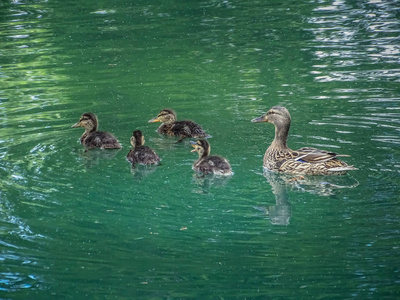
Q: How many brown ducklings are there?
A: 4